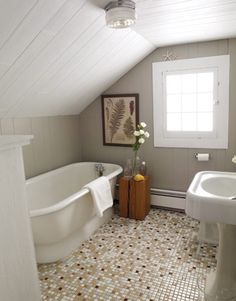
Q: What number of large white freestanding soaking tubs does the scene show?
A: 1